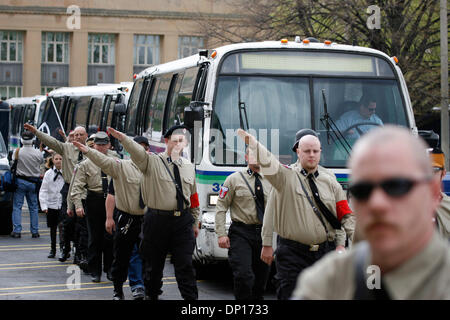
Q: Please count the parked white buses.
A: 3